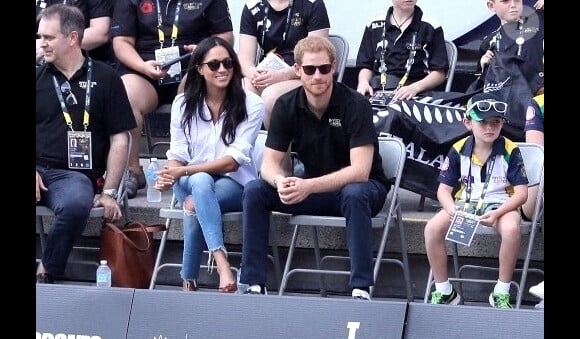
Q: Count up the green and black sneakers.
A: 2